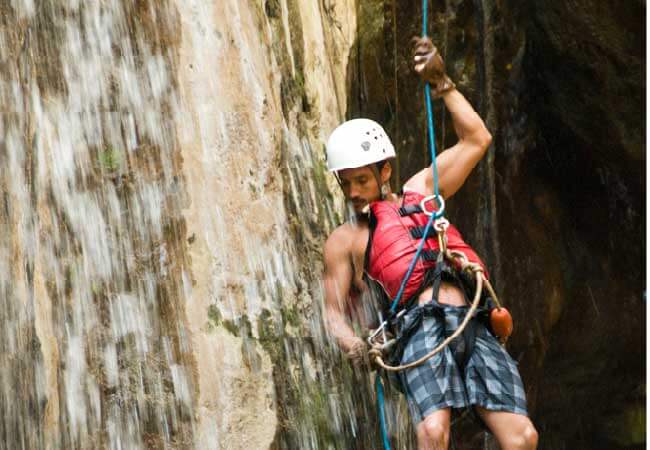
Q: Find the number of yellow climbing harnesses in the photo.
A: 0